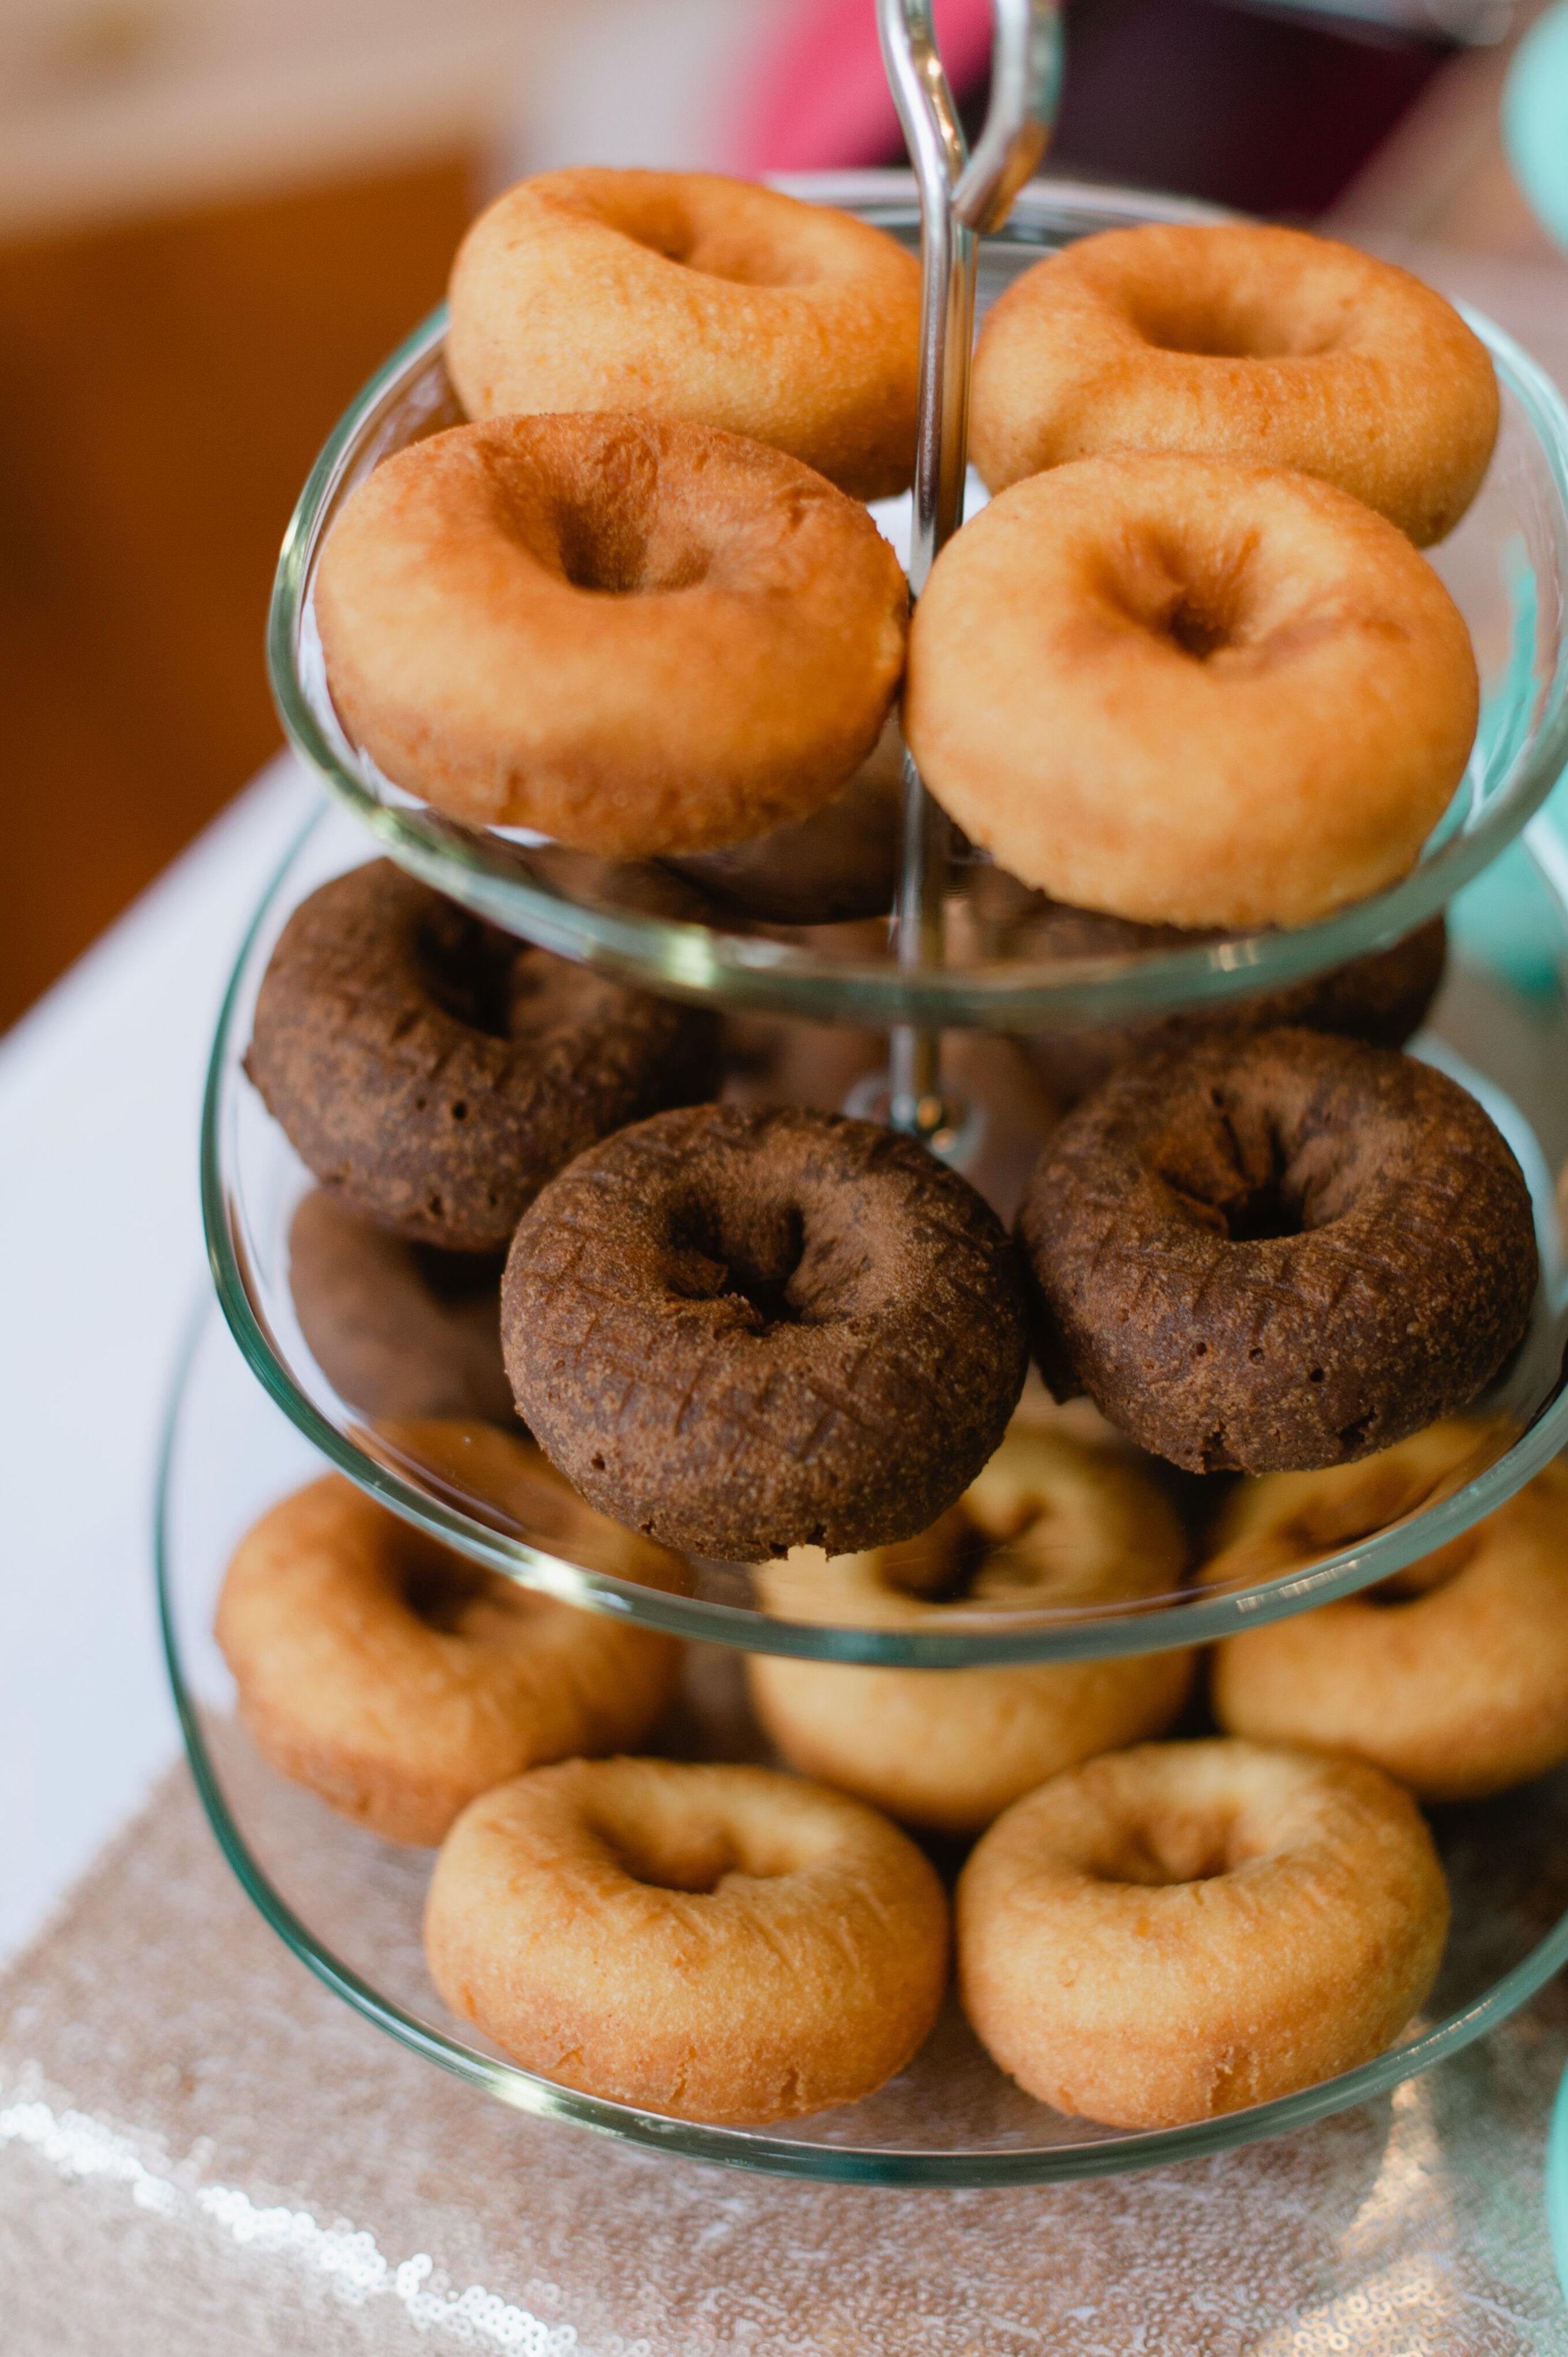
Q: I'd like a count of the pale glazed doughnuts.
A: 9